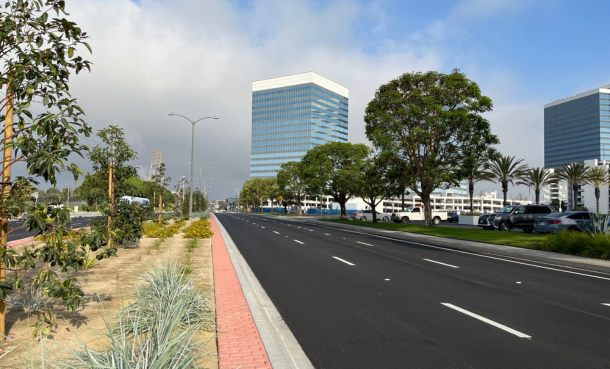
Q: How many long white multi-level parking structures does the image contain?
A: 1